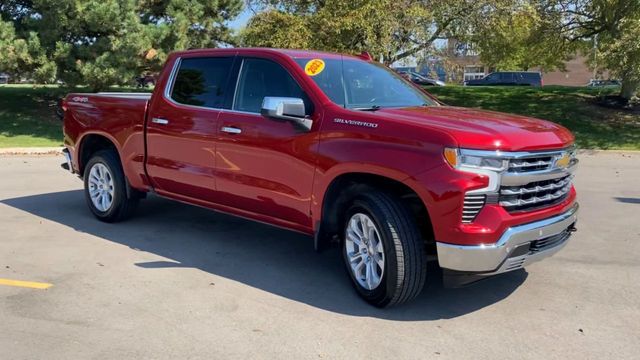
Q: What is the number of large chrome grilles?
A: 1